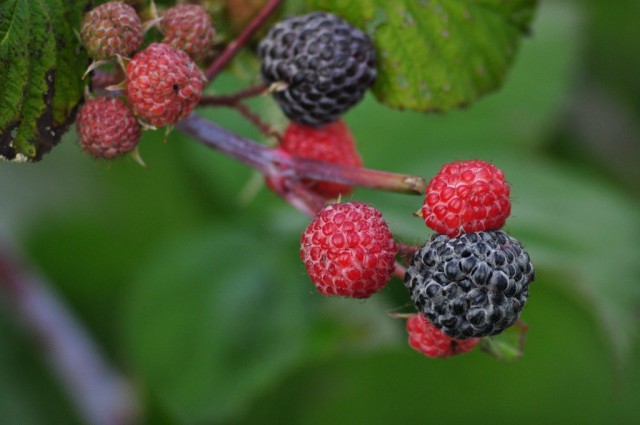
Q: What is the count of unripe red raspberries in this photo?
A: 8